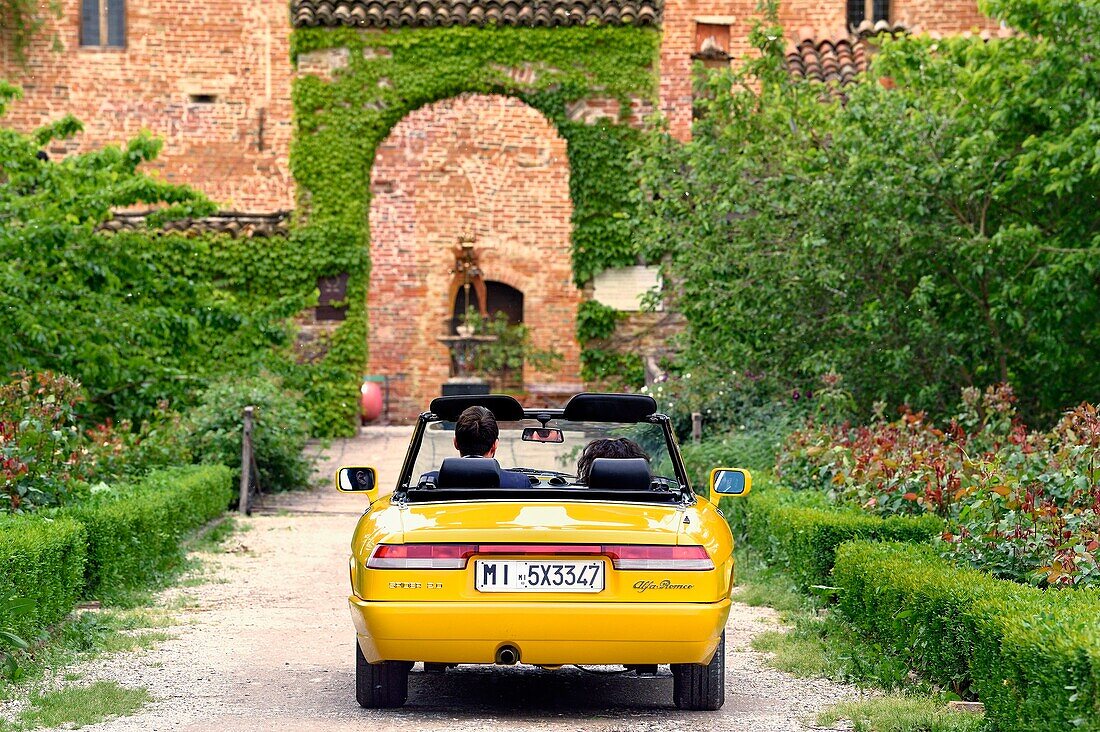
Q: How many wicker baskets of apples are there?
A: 0